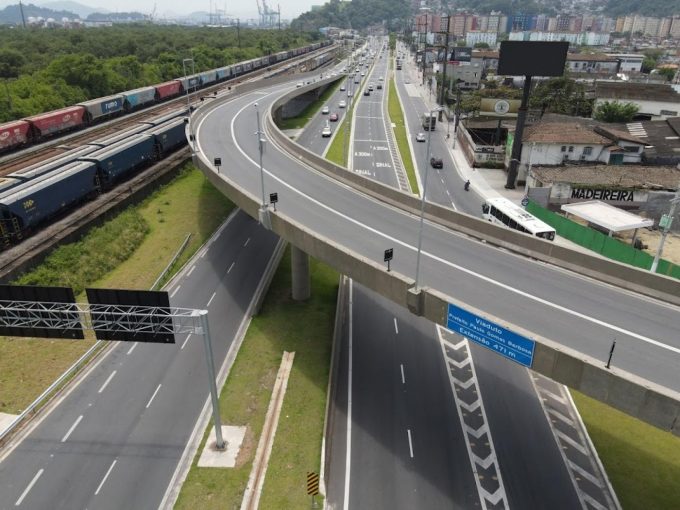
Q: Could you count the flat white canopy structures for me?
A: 1